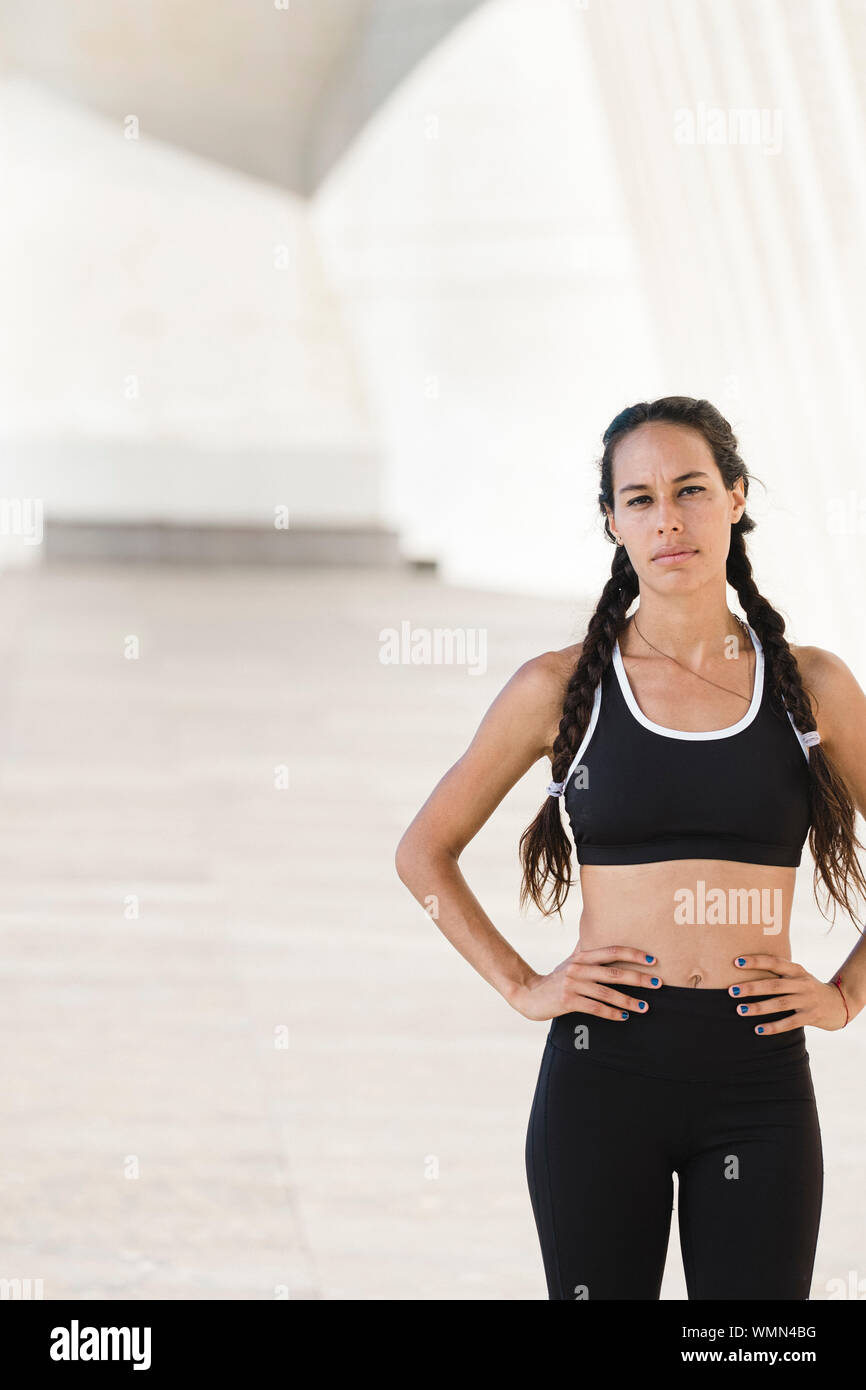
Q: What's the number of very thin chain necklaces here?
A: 1